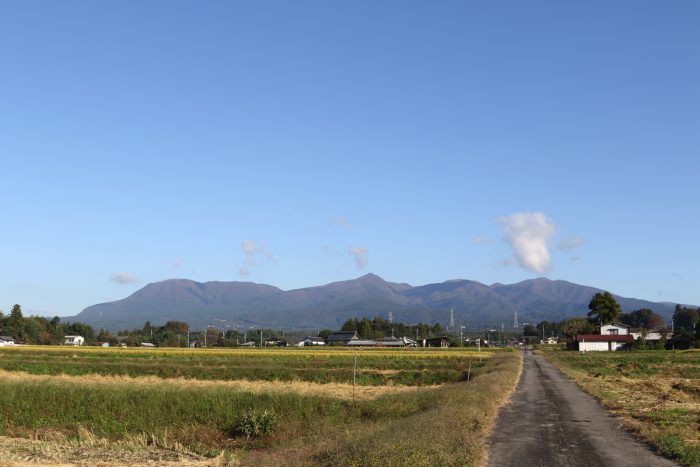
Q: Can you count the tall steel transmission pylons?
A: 3